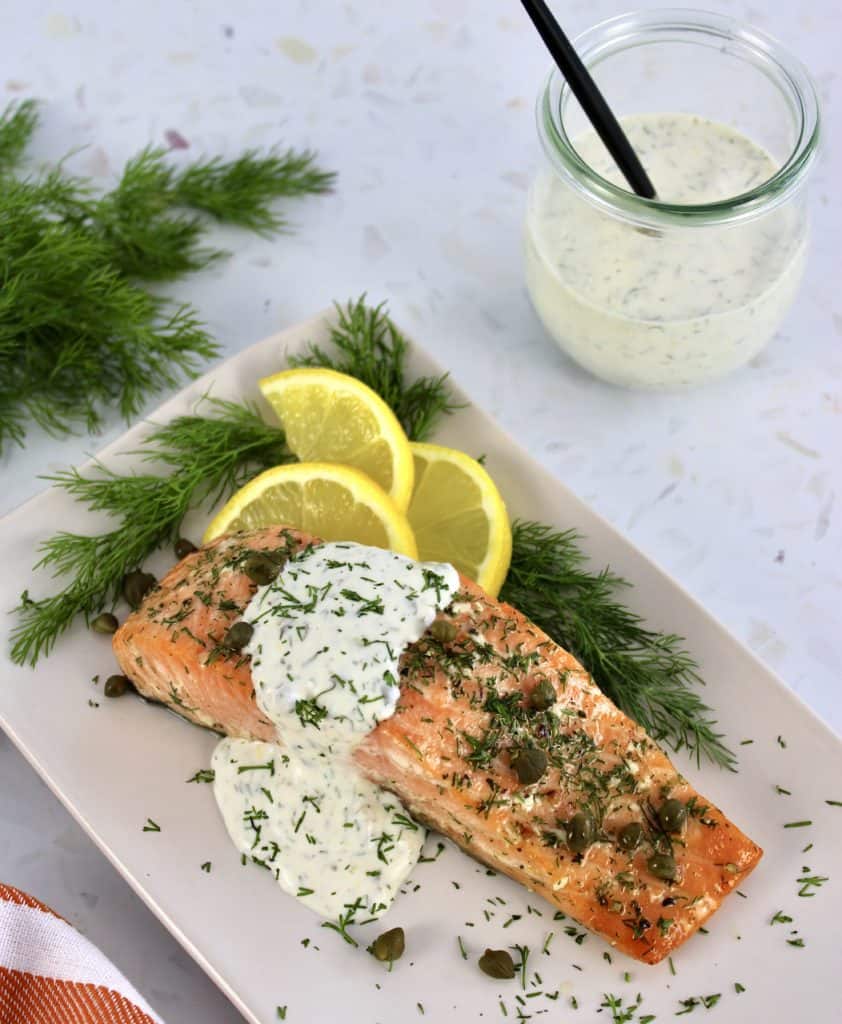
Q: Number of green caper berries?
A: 15